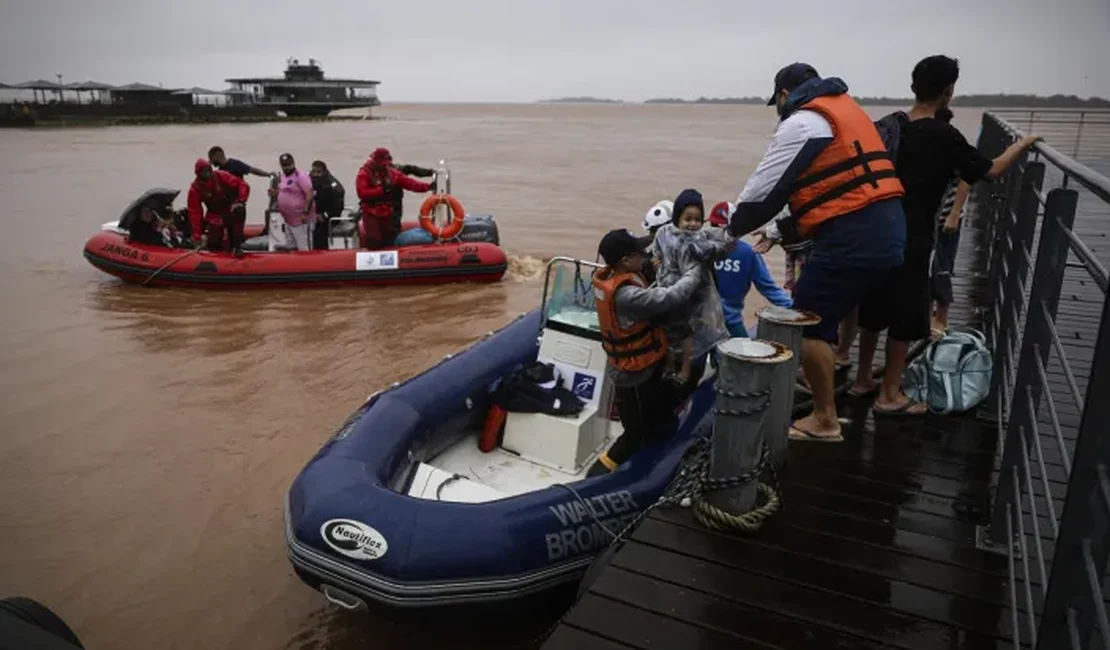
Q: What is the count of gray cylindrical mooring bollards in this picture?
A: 2